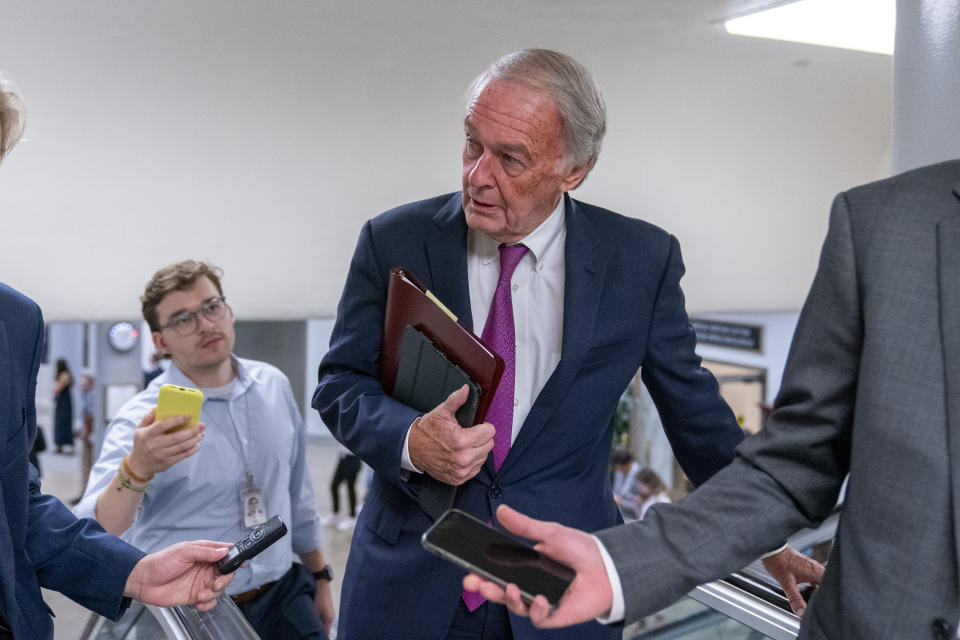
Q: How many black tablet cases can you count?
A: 1